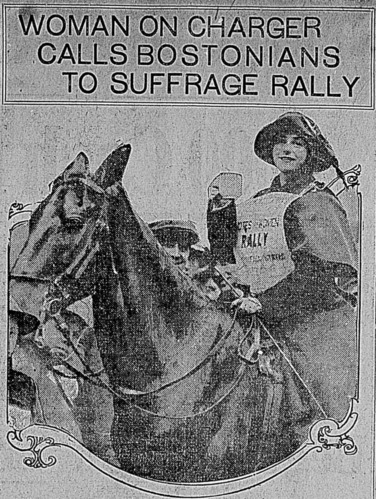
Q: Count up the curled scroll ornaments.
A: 4